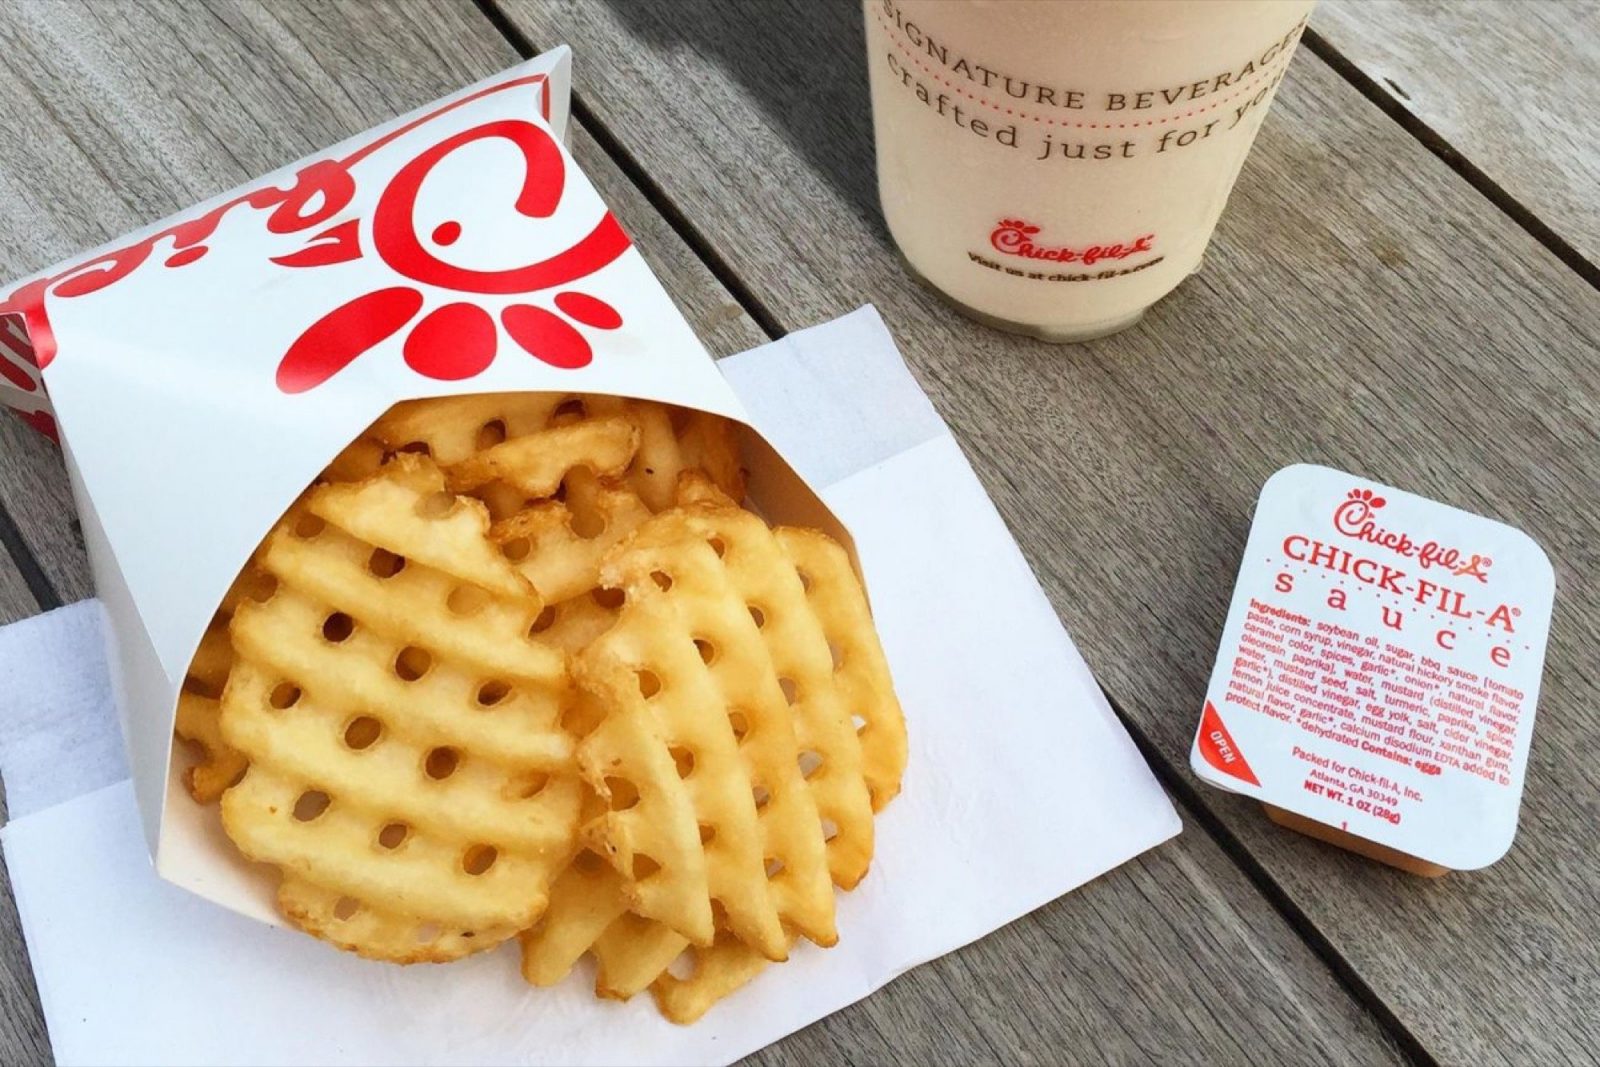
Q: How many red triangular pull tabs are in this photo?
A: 1